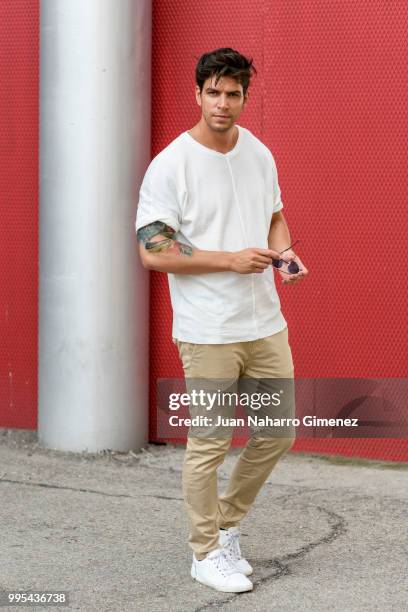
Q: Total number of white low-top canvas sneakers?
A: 2